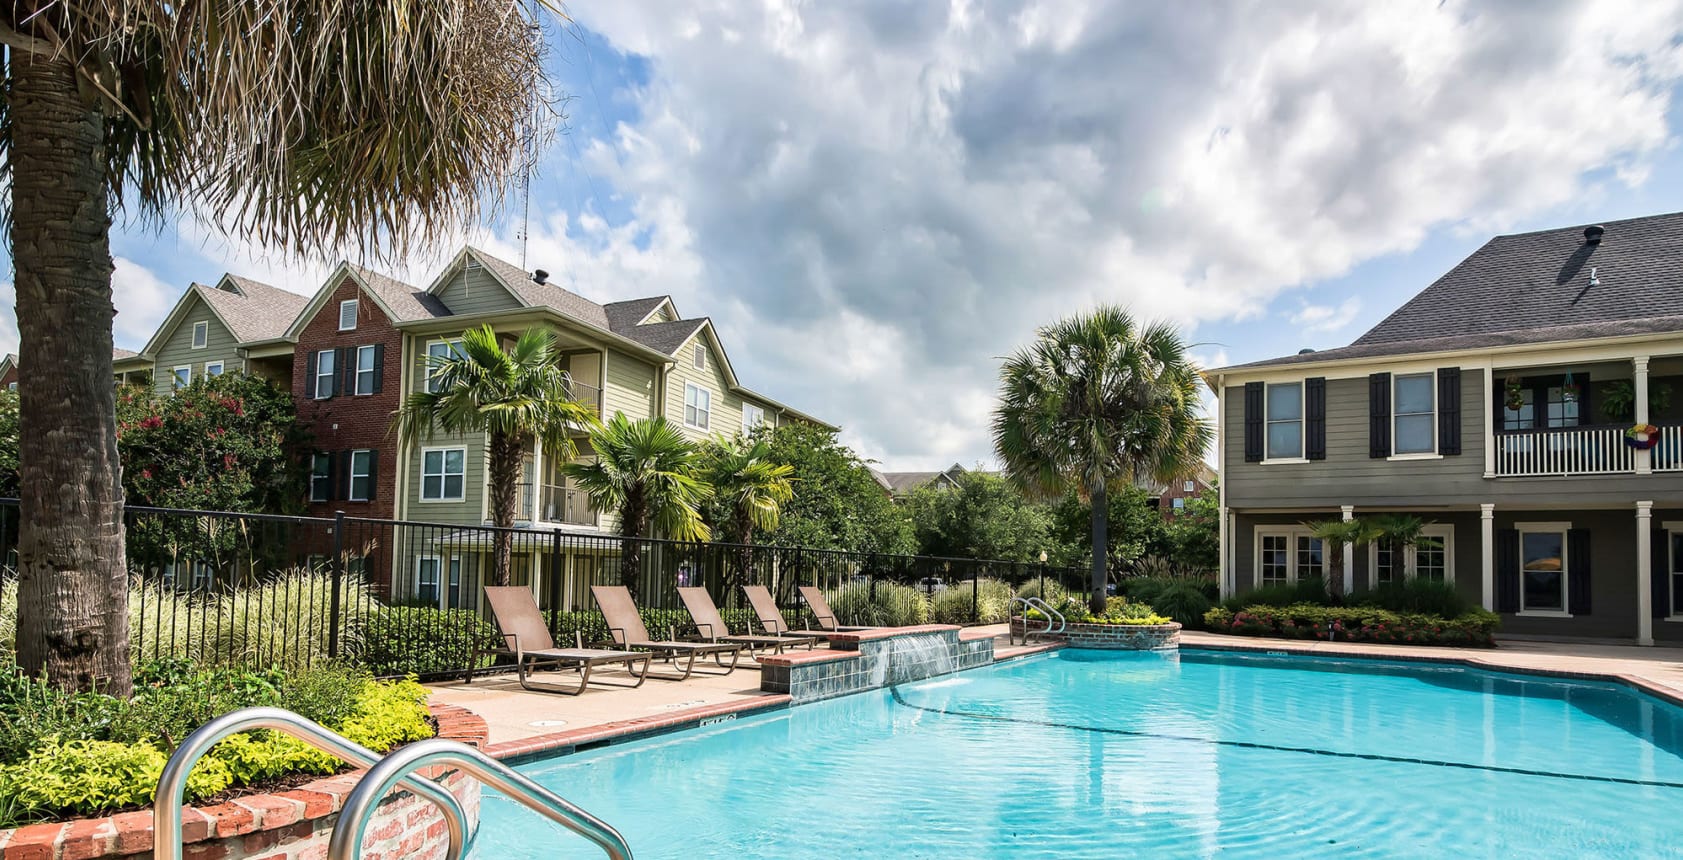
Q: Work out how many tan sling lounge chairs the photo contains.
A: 5